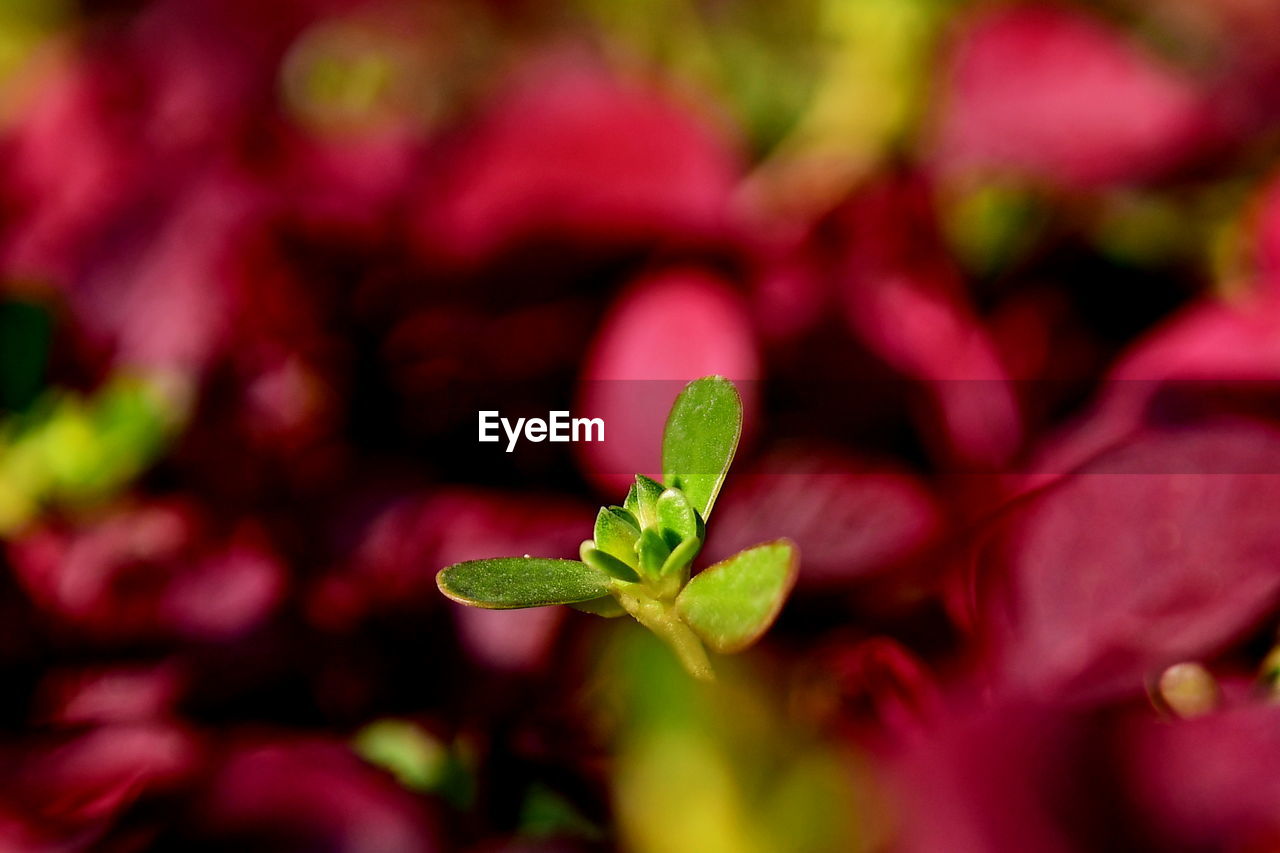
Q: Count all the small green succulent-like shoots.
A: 1